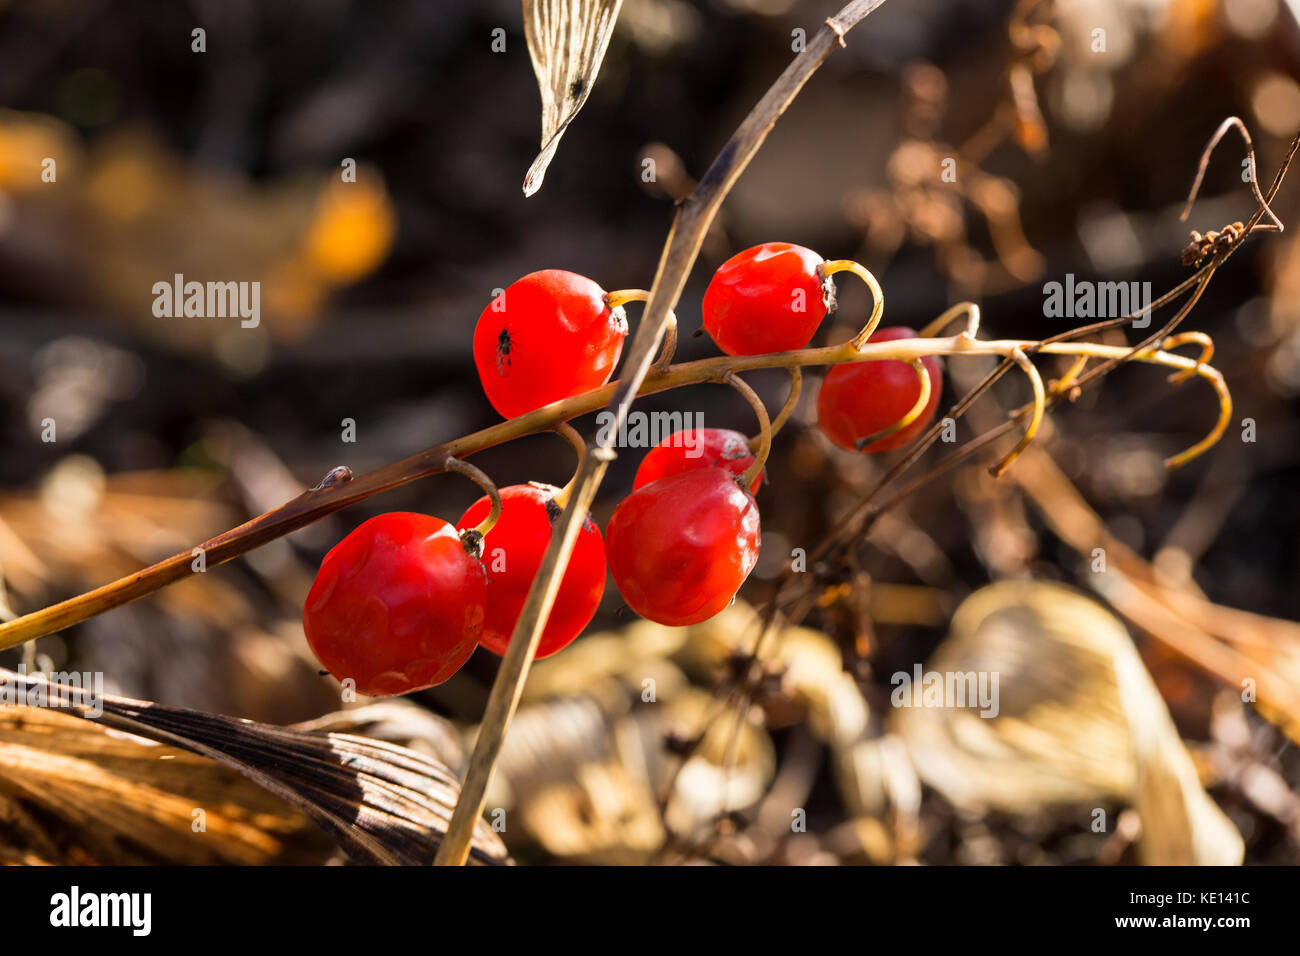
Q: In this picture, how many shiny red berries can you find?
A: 7